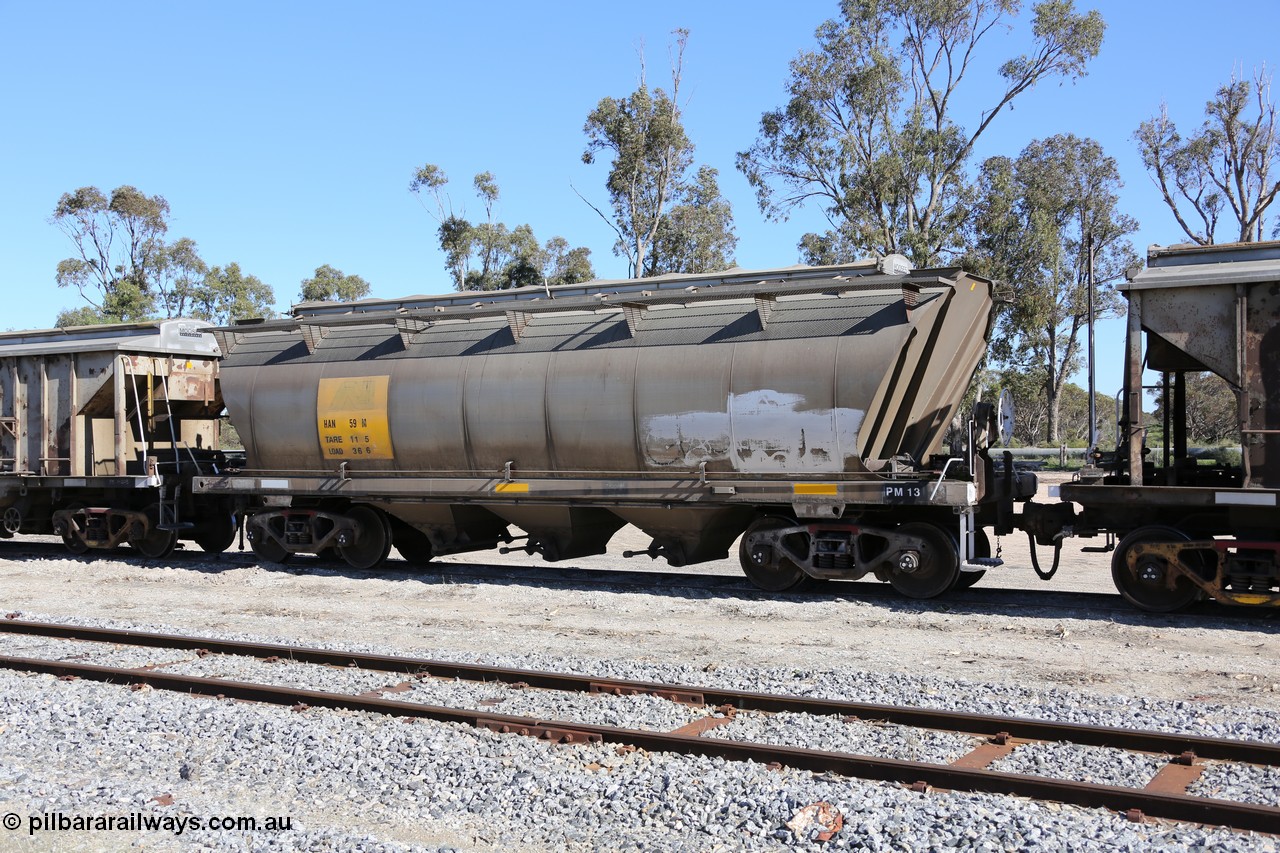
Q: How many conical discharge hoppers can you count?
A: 3